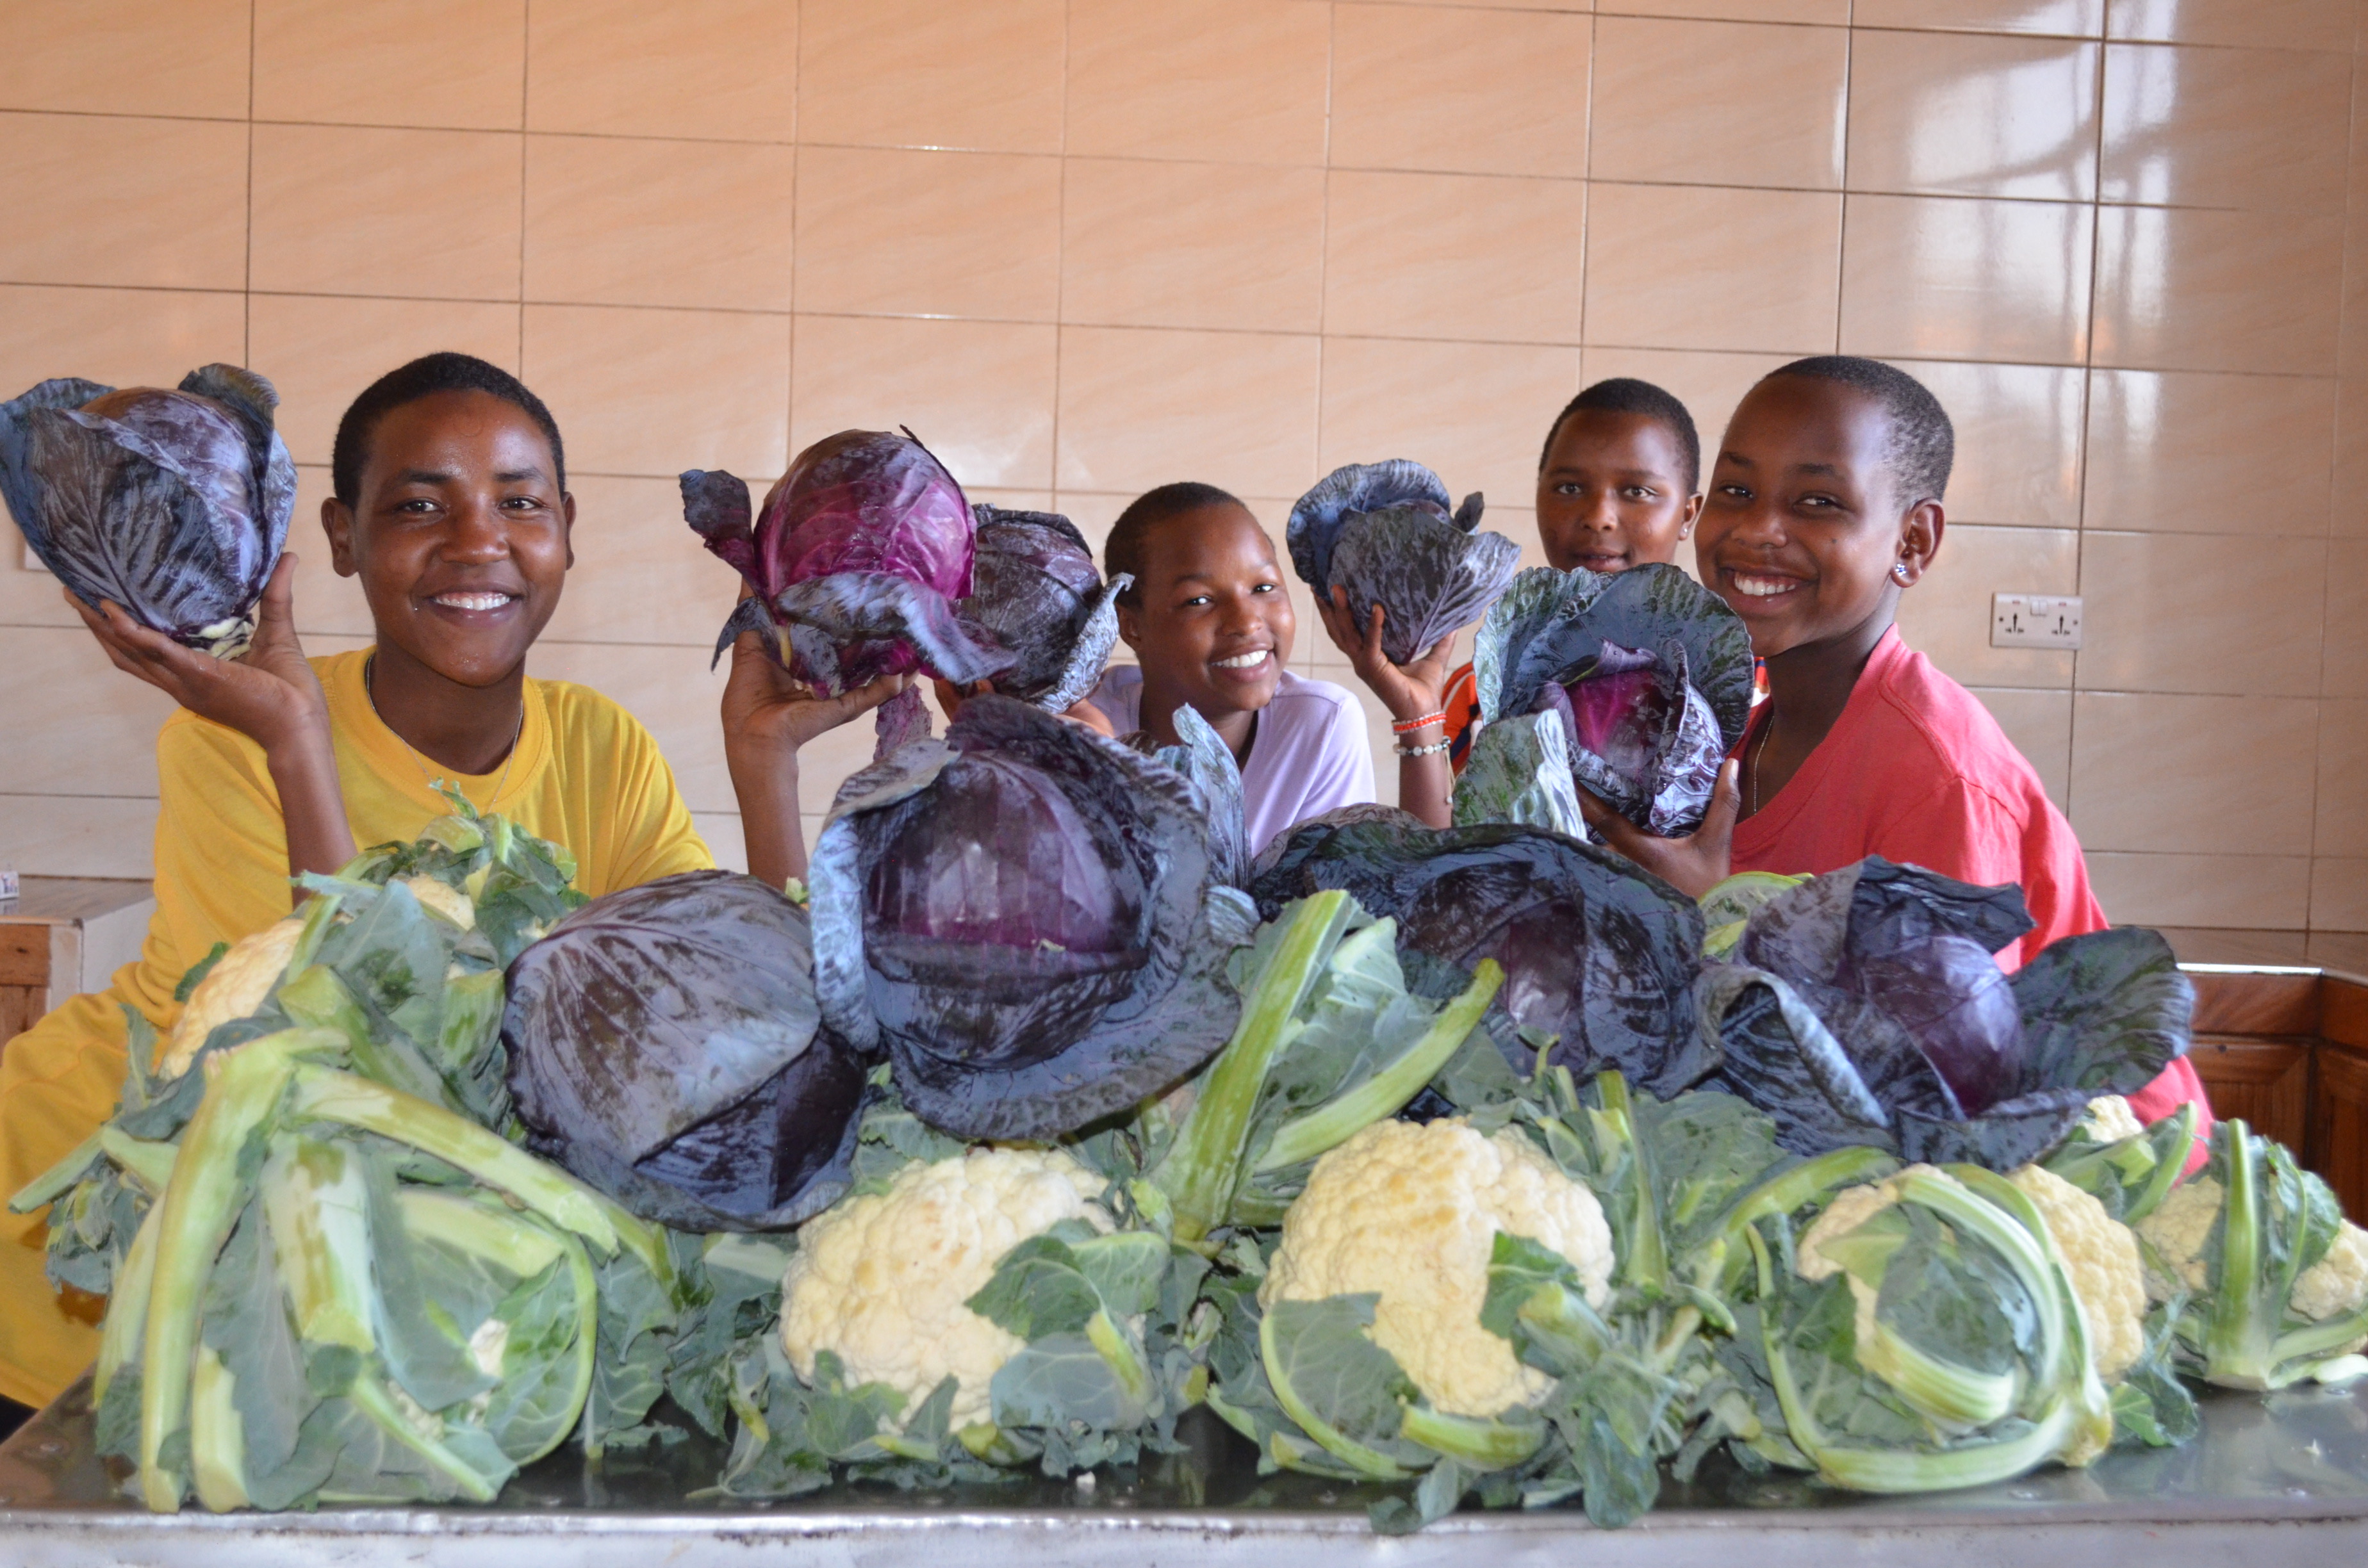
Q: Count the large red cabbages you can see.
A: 9